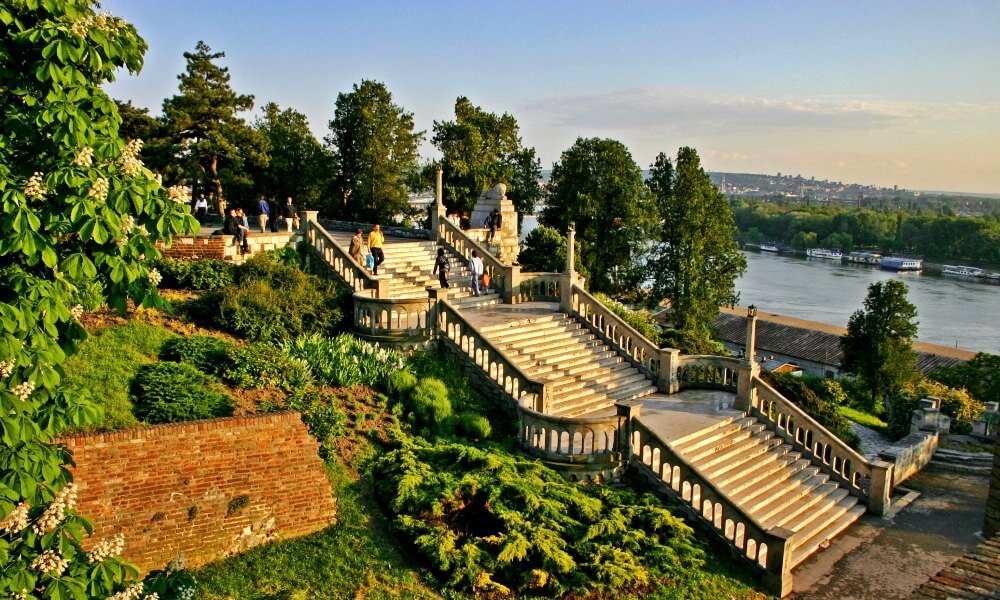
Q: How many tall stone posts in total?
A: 3